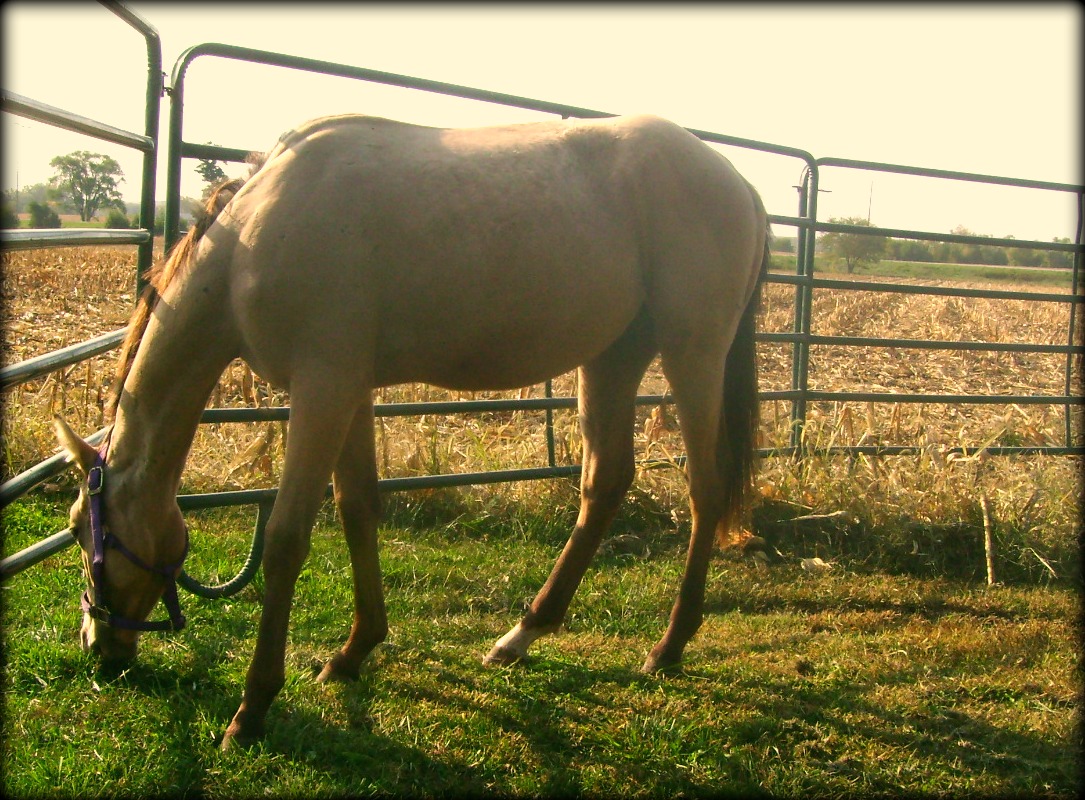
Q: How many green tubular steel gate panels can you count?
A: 3